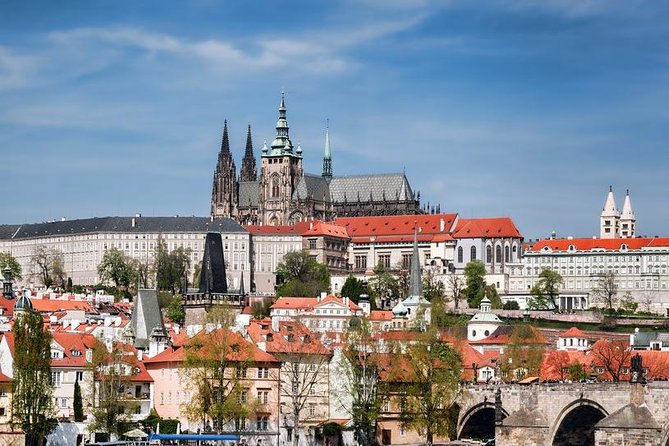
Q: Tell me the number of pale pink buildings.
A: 1